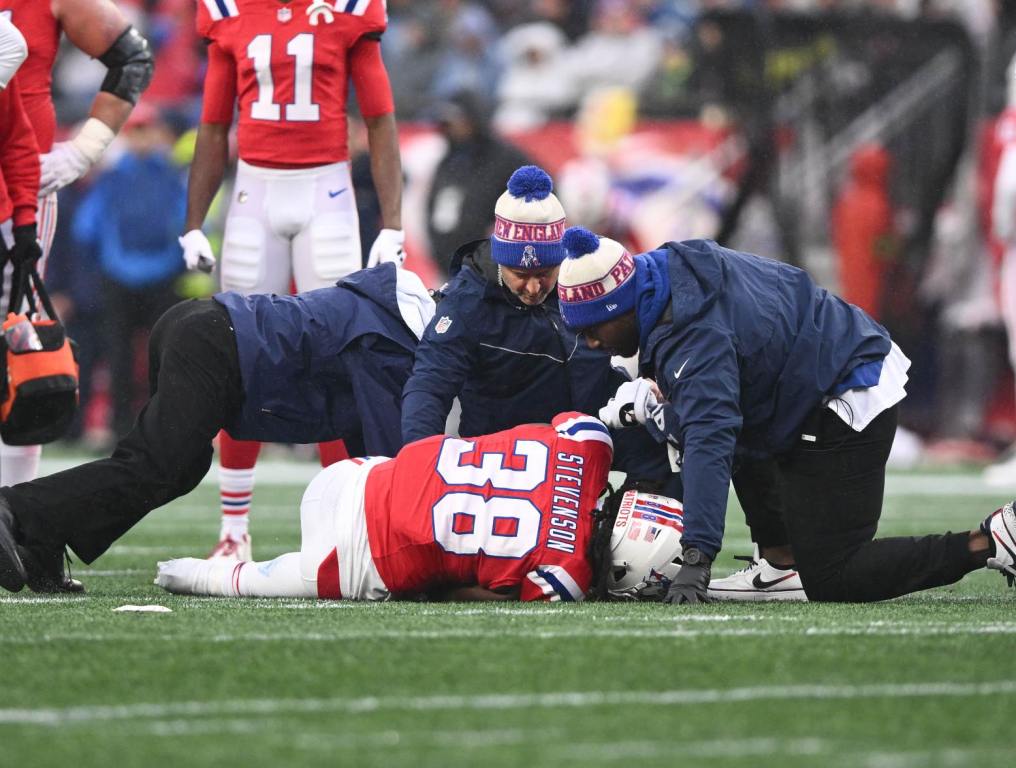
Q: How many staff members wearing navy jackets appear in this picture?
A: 3